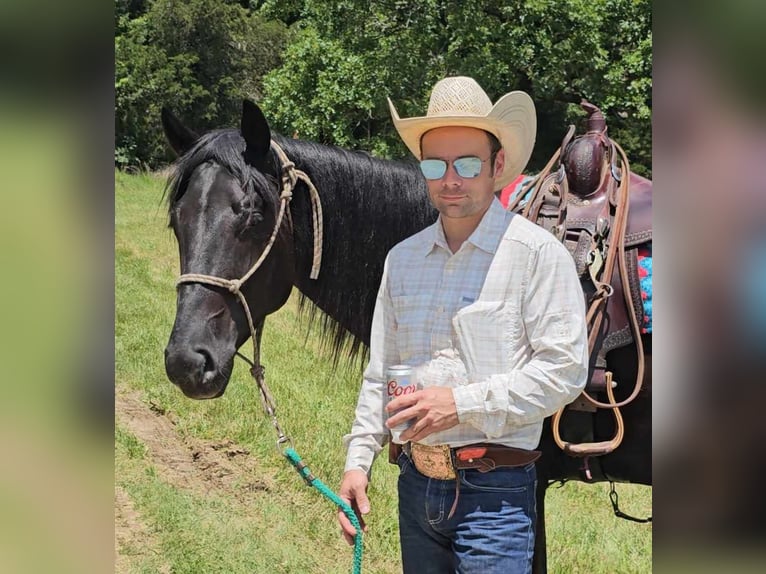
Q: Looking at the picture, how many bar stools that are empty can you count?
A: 0